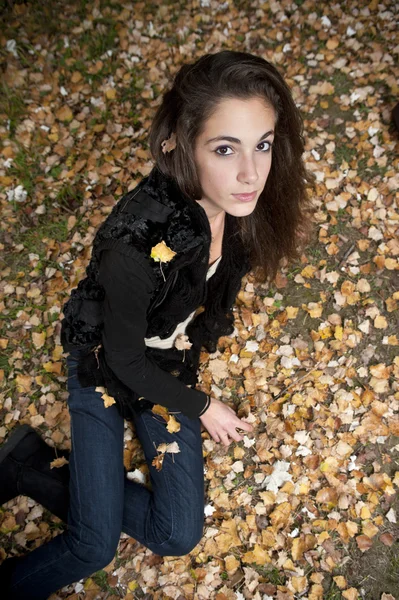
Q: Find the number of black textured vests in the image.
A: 1